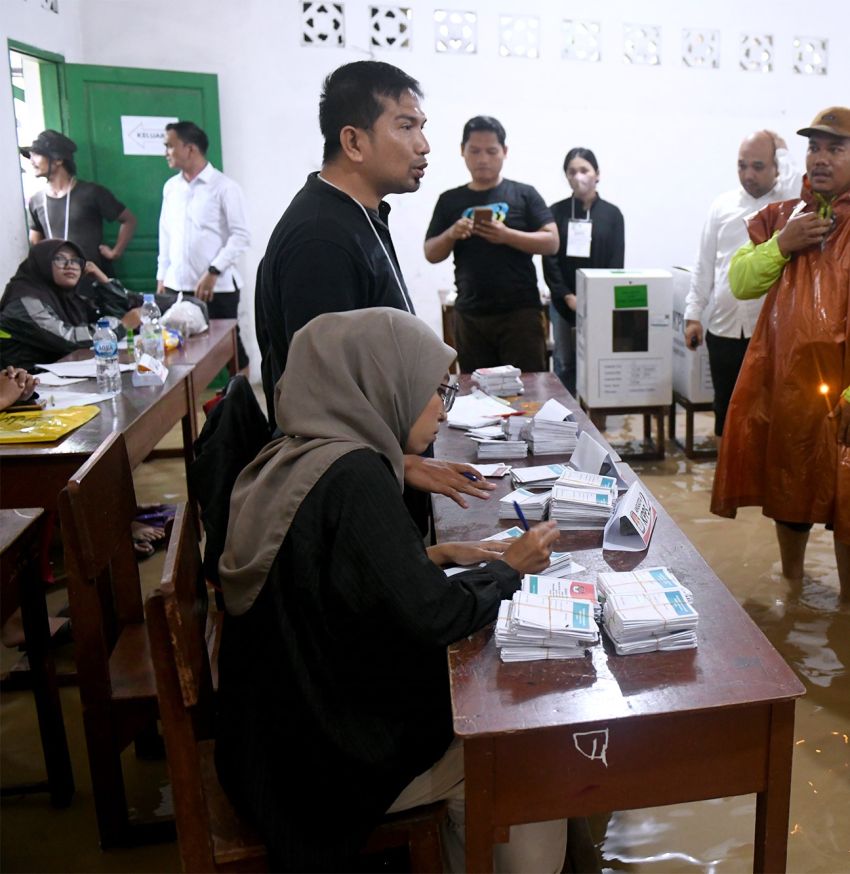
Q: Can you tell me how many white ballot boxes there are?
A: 2